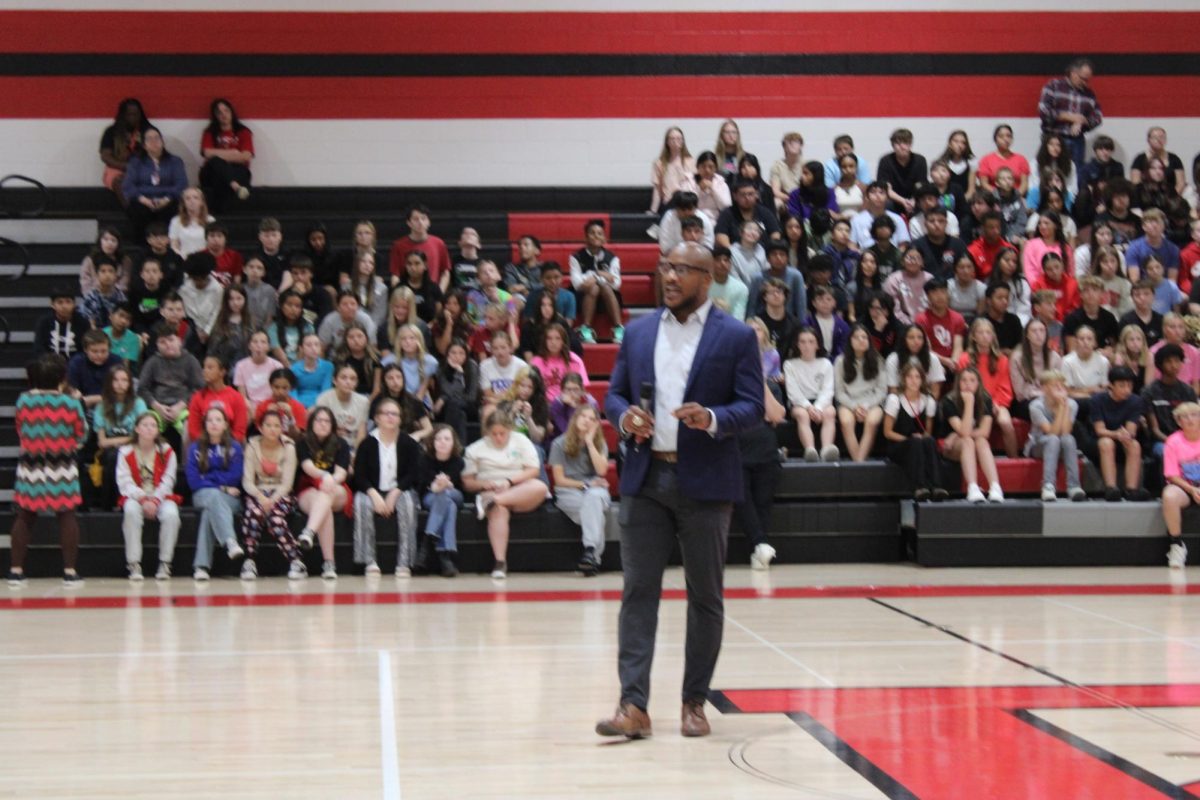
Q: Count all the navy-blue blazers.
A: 1